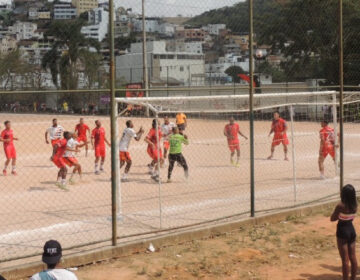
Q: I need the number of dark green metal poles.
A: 3